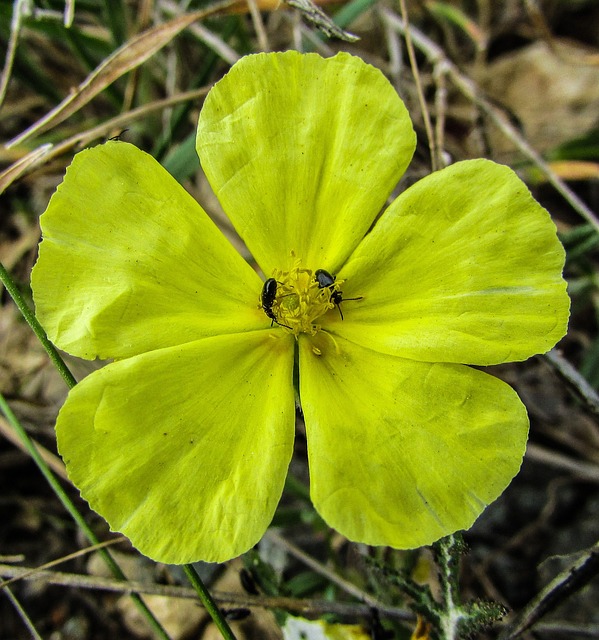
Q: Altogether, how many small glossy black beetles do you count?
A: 2